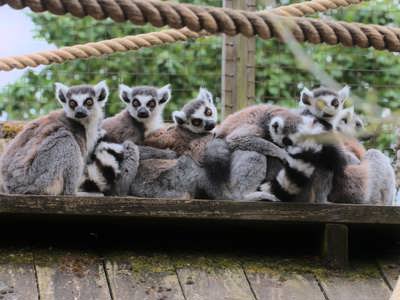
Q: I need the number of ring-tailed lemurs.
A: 6